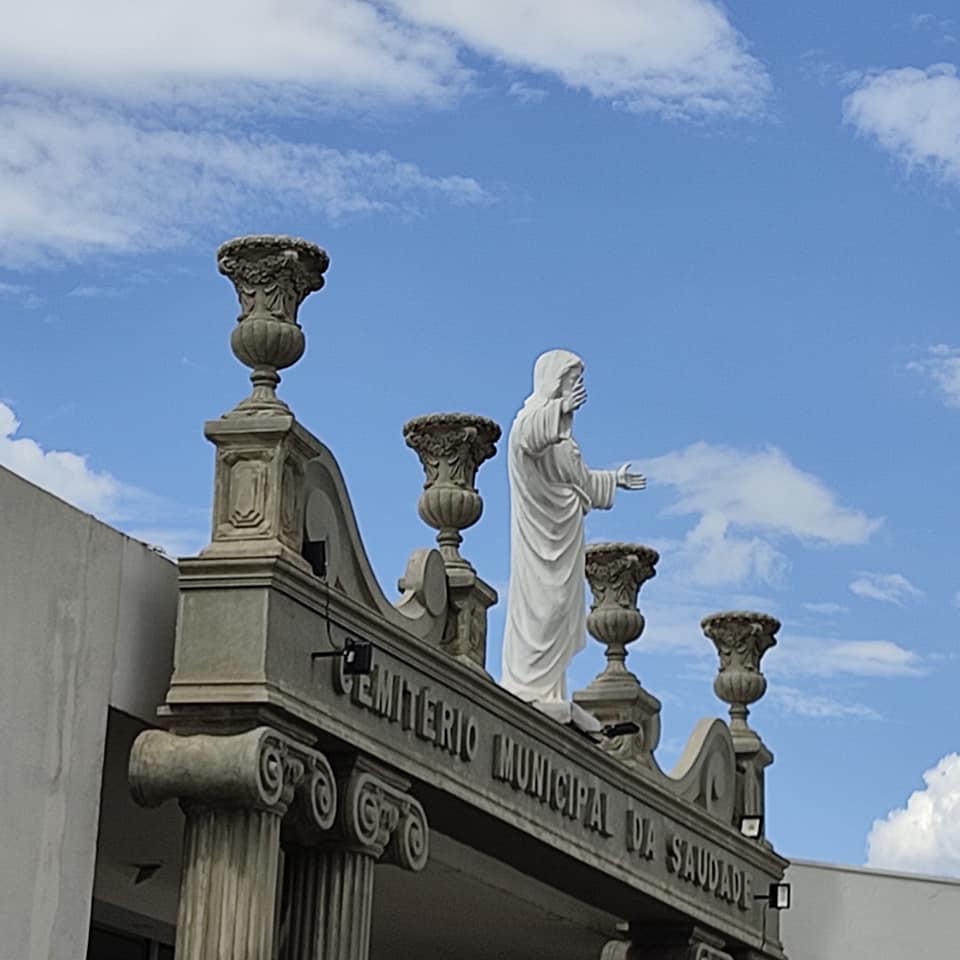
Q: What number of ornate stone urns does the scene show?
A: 4